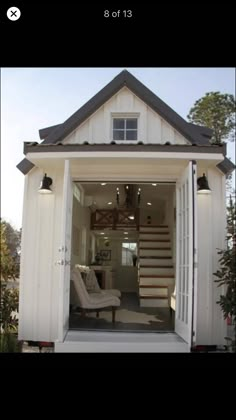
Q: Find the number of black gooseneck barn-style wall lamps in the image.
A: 2